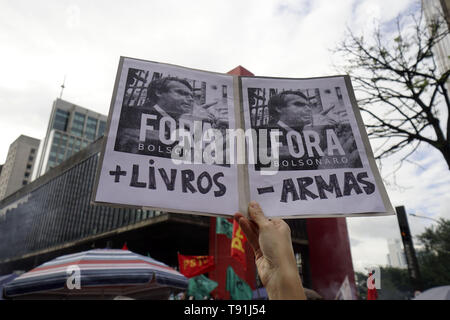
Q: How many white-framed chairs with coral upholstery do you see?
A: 0